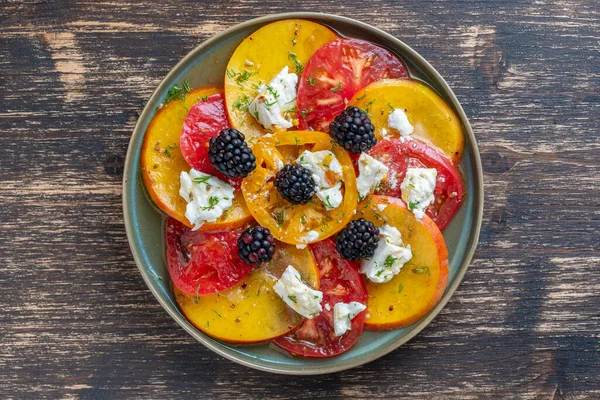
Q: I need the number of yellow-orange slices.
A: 6